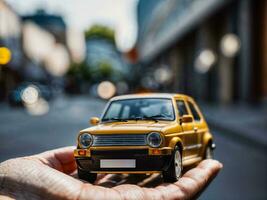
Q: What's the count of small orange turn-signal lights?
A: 2